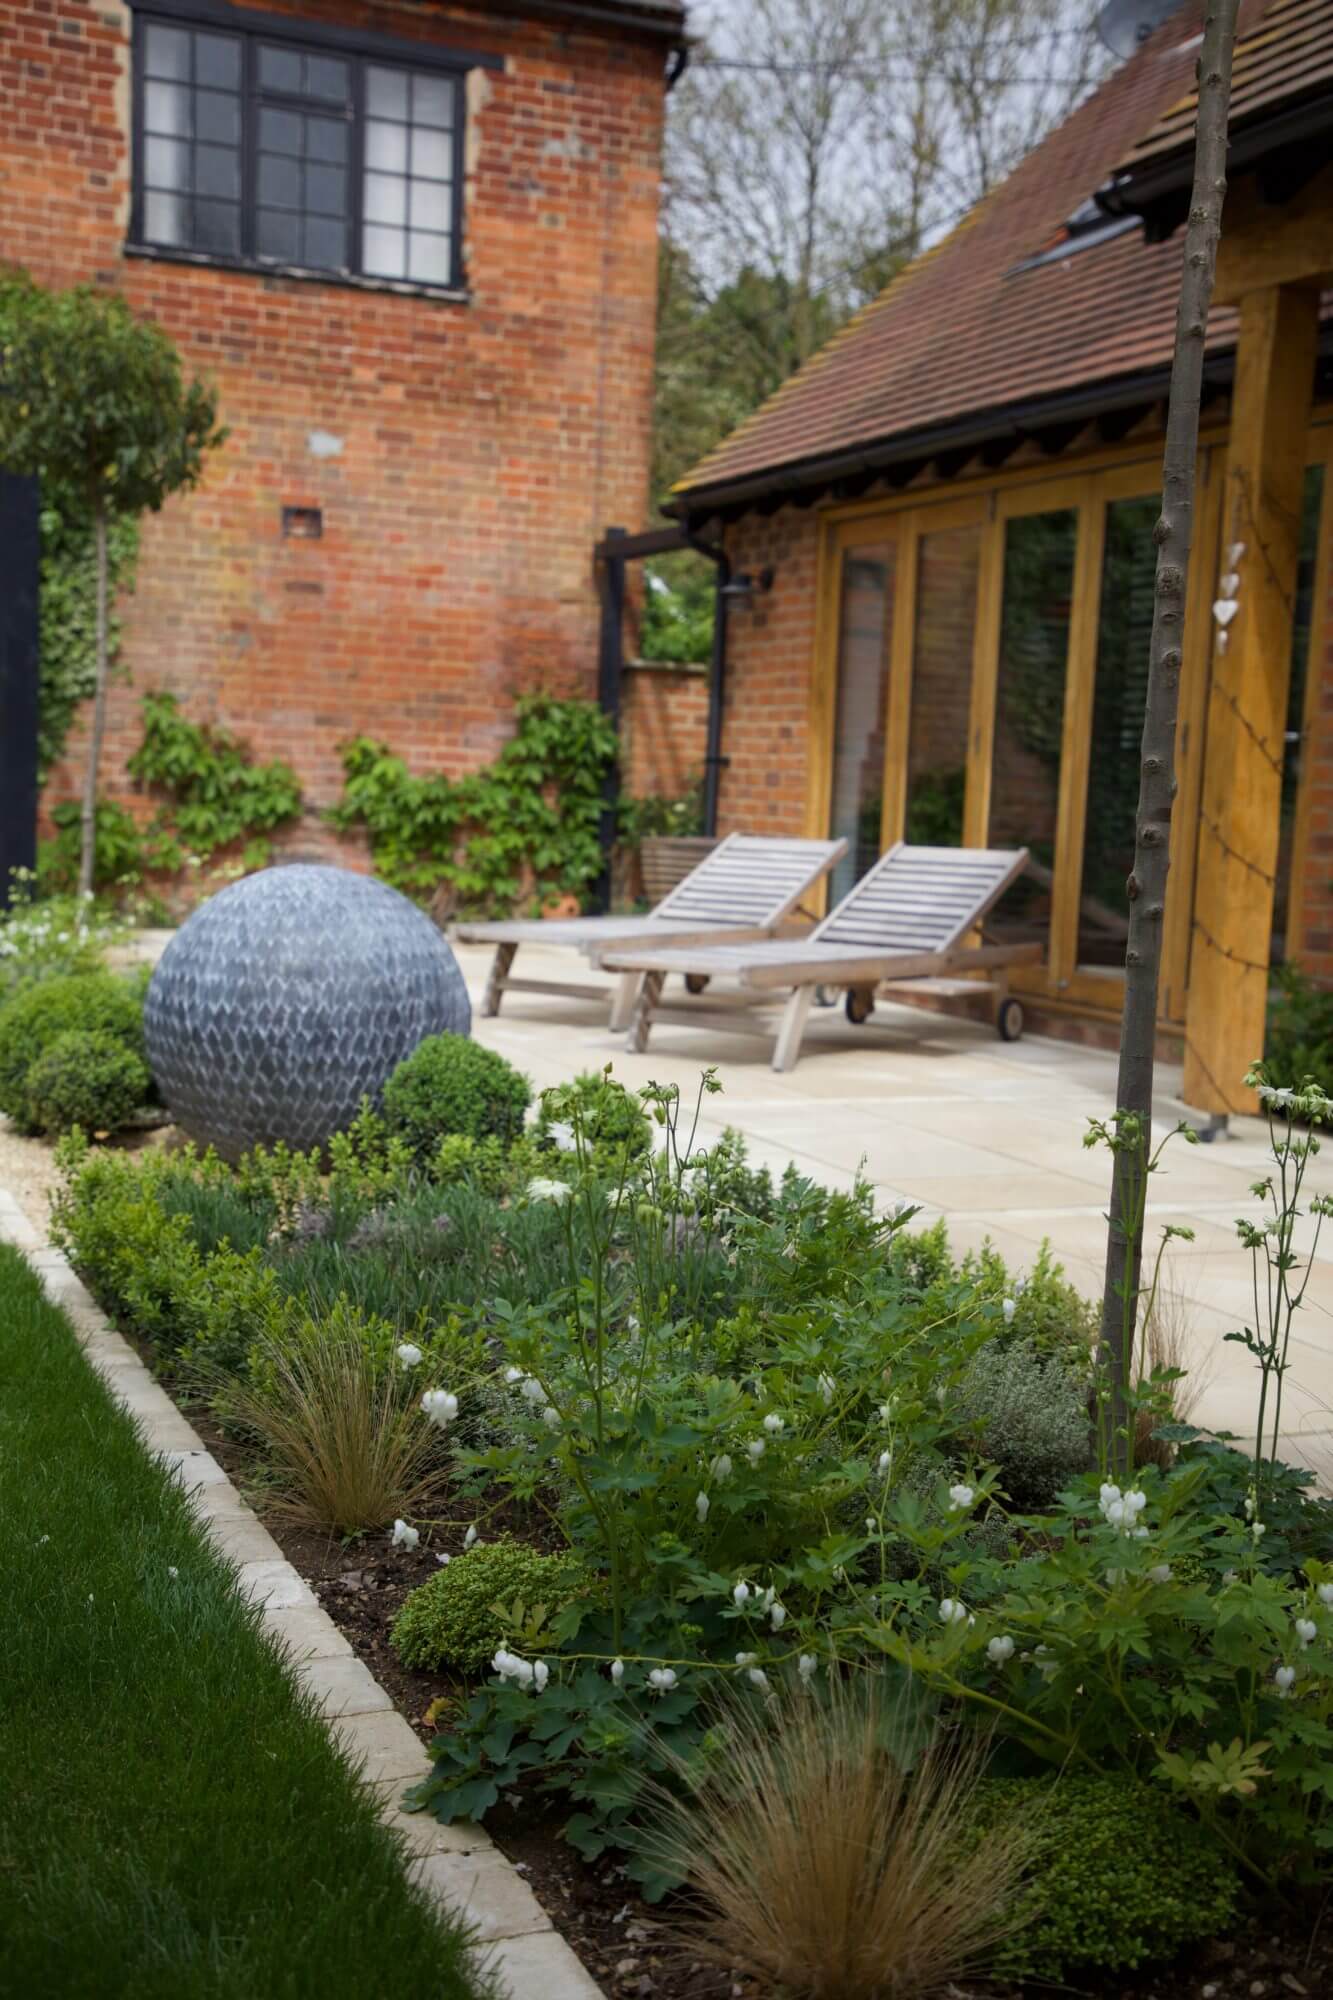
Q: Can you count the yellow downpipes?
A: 0